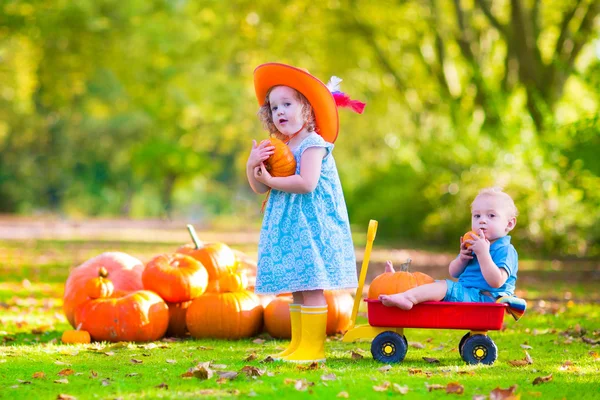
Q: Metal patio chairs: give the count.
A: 0